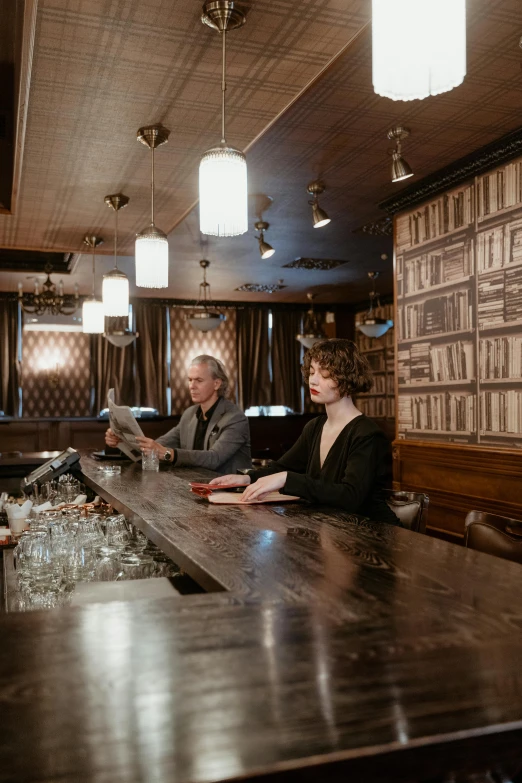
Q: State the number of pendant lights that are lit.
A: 5